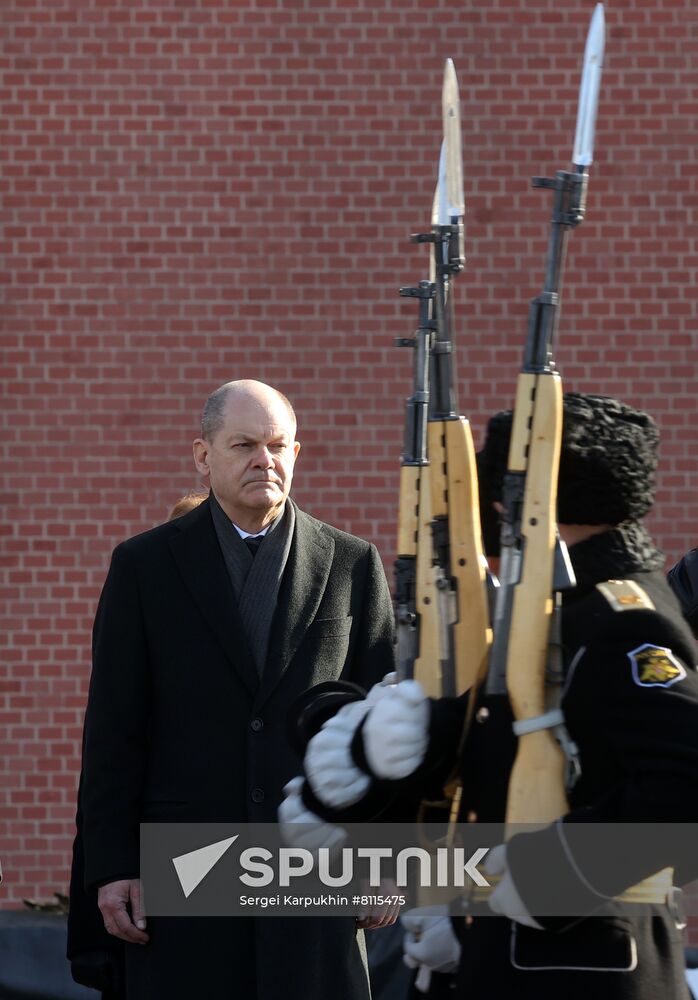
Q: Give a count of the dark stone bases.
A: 1